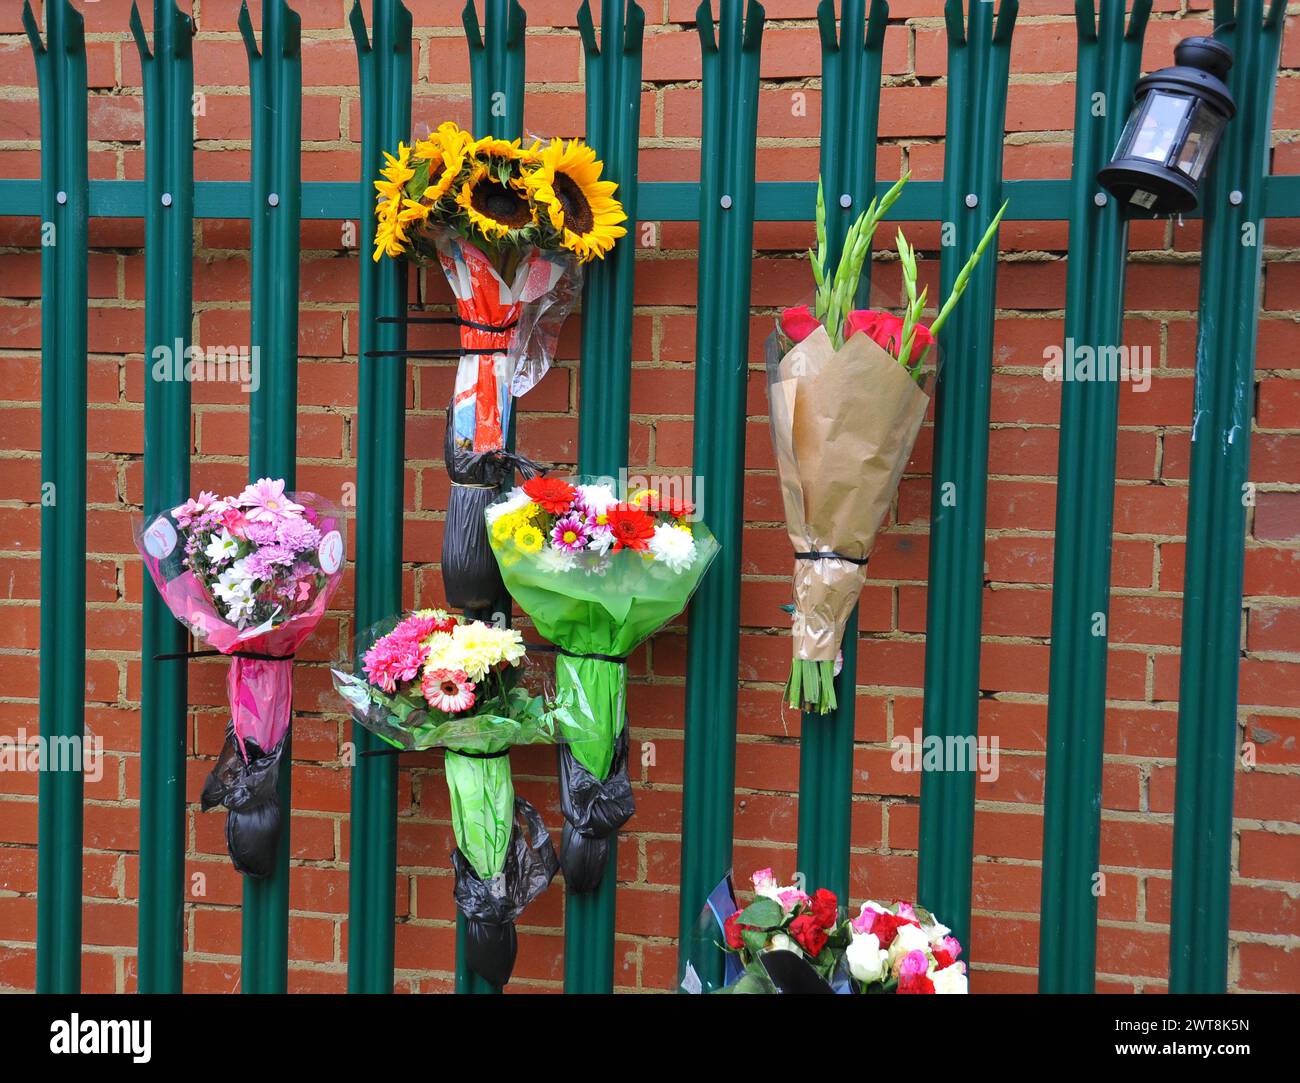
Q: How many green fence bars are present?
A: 11